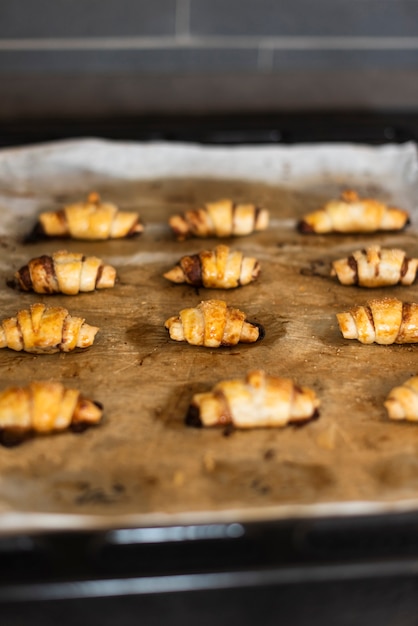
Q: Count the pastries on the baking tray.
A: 12